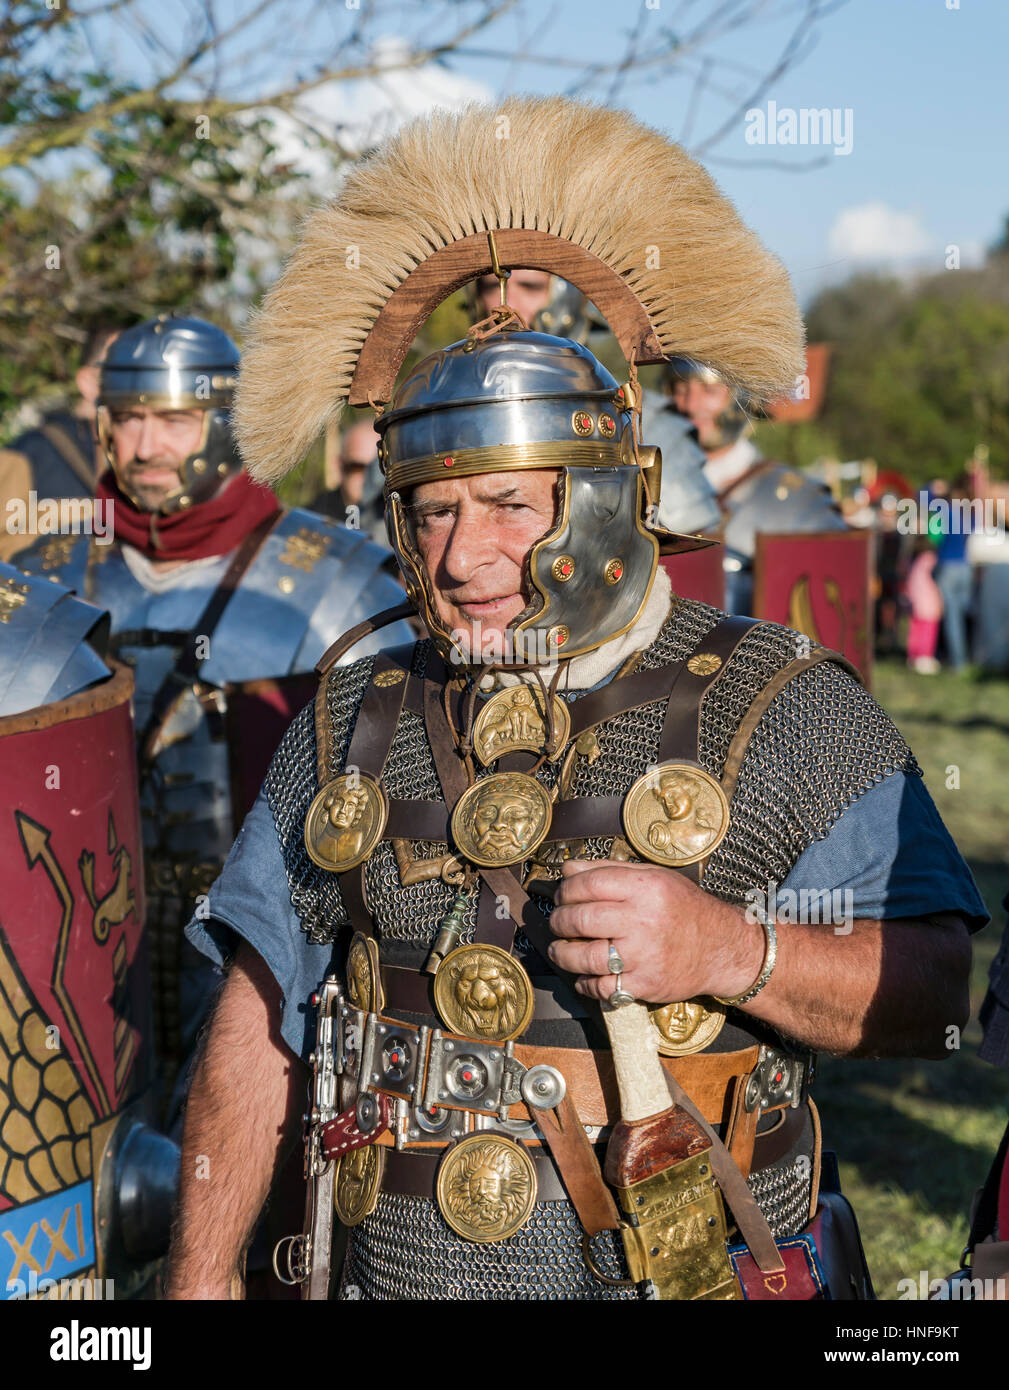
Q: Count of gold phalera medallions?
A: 9